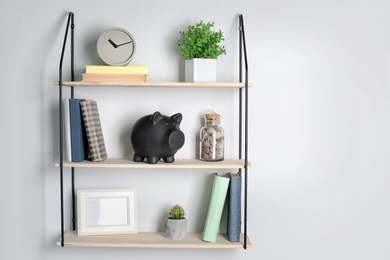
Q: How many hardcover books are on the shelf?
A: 7